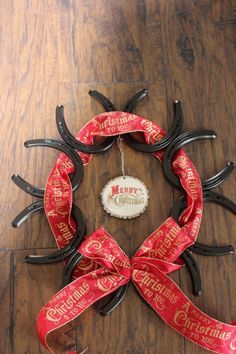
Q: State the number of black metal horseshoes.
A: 8